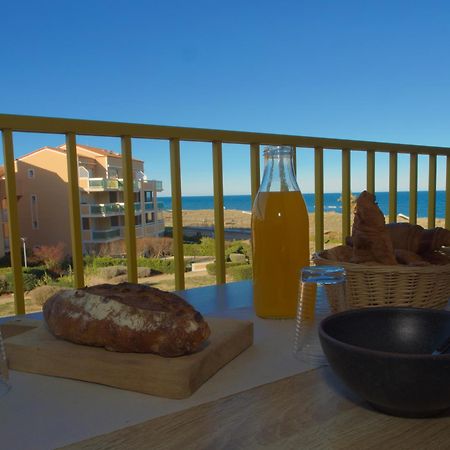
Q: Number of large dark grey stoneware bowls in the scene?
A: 1